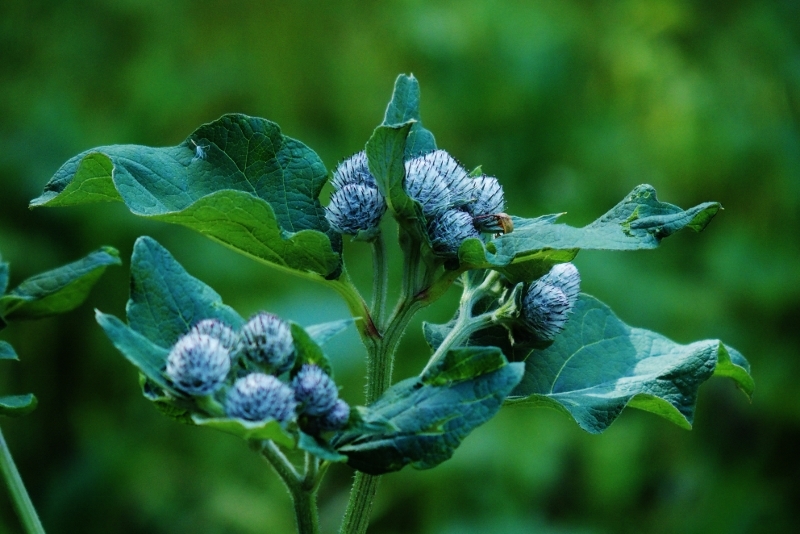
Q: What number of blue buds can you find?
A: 14